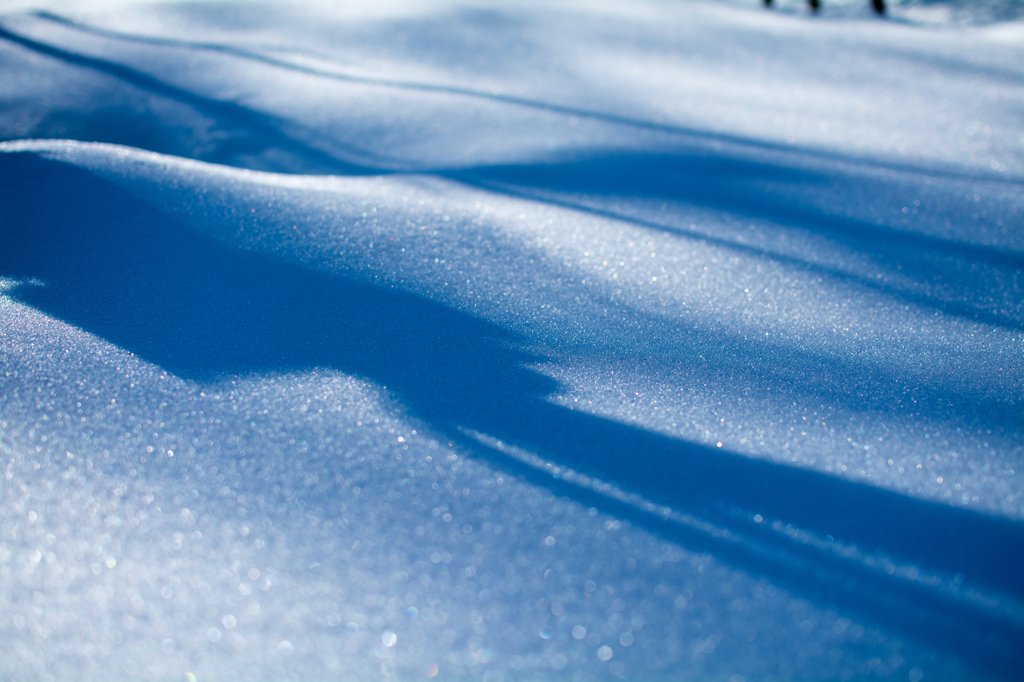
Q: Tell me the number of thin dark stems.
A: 3